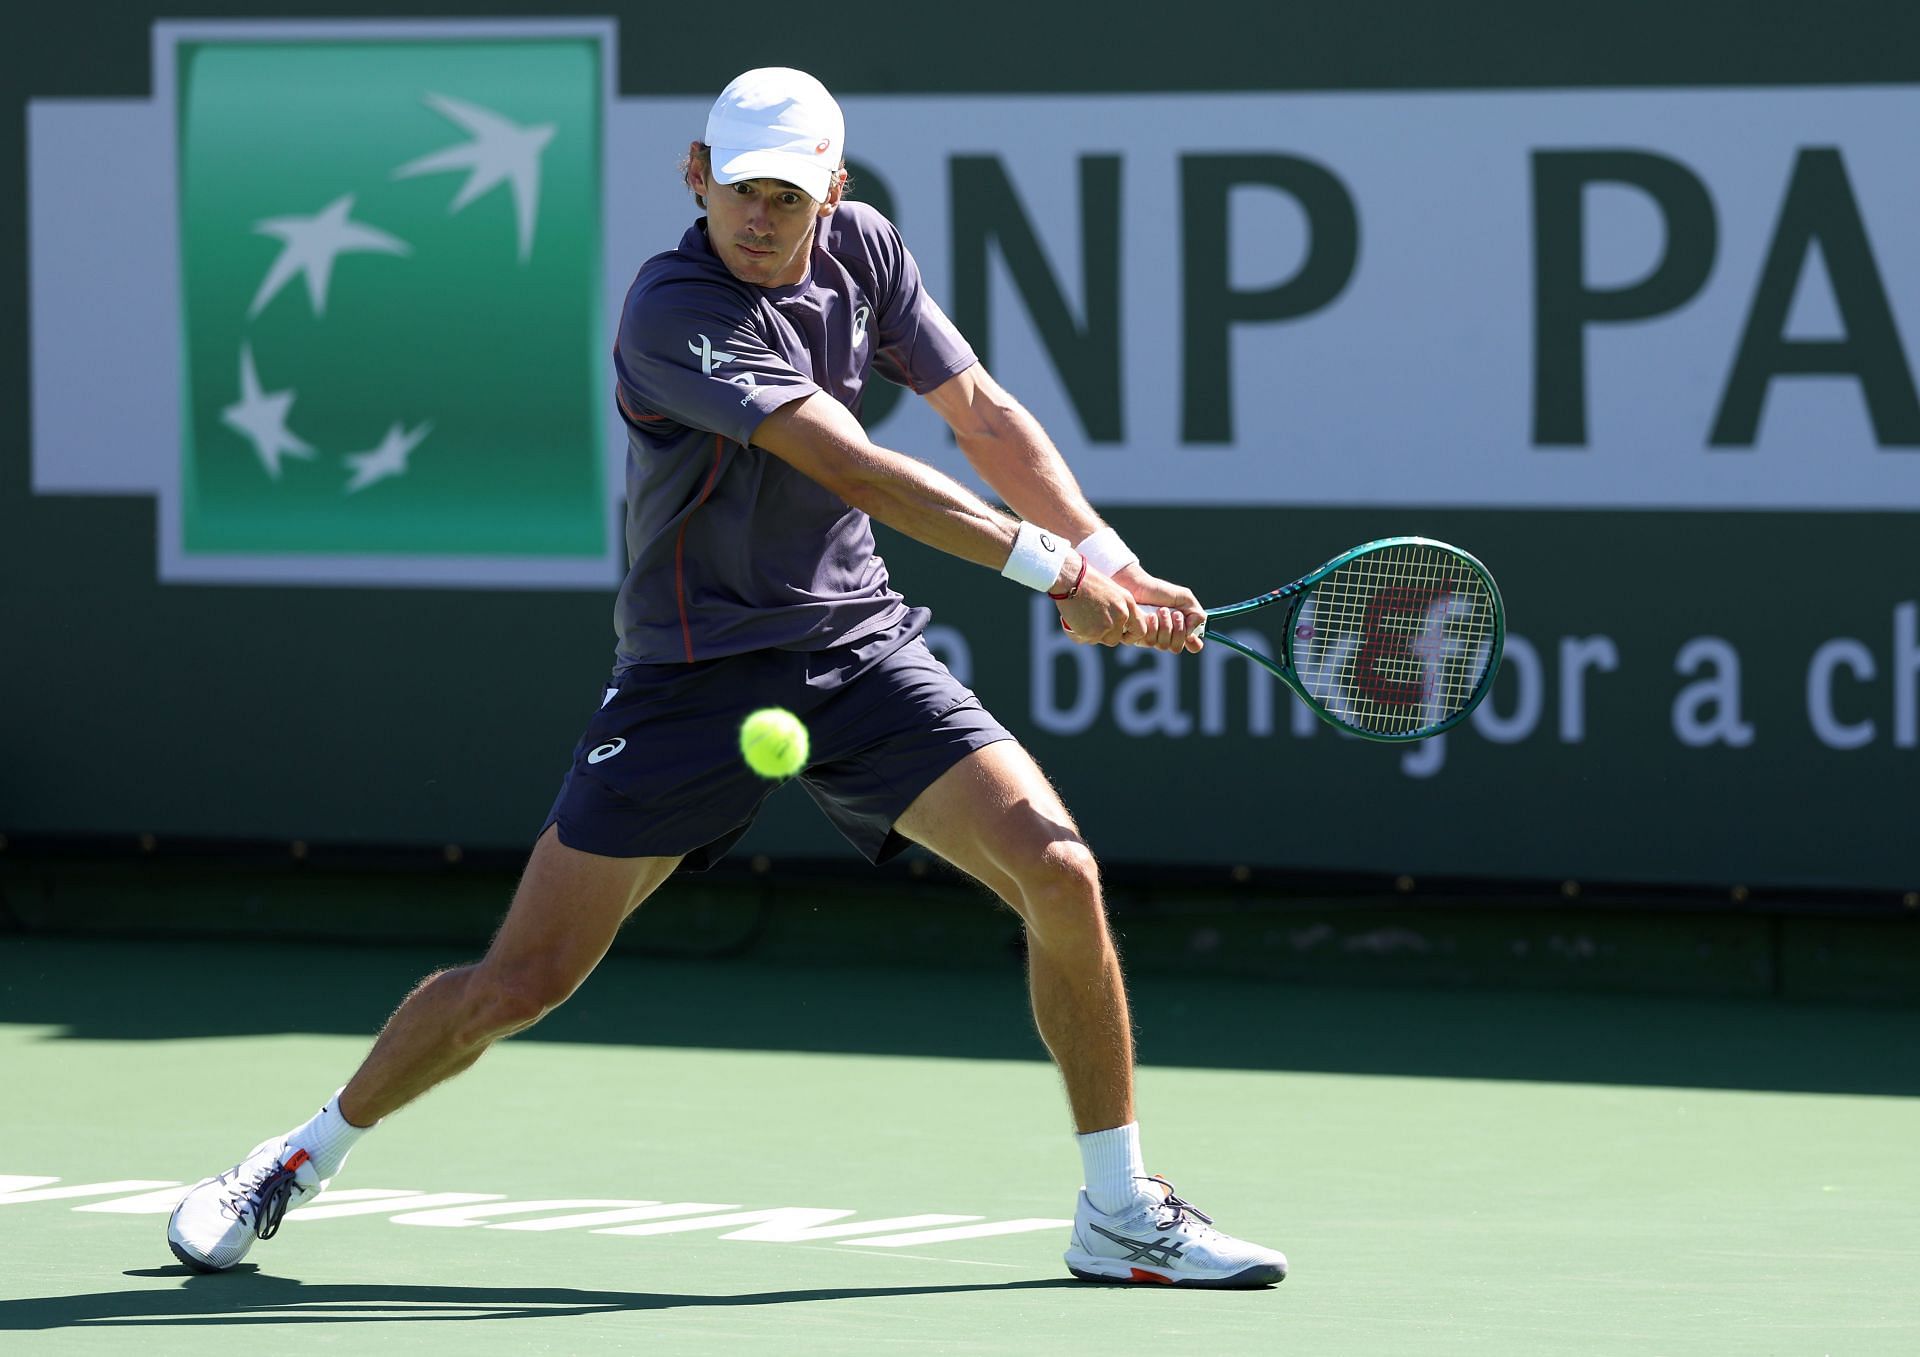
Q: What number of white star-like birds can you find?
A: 4